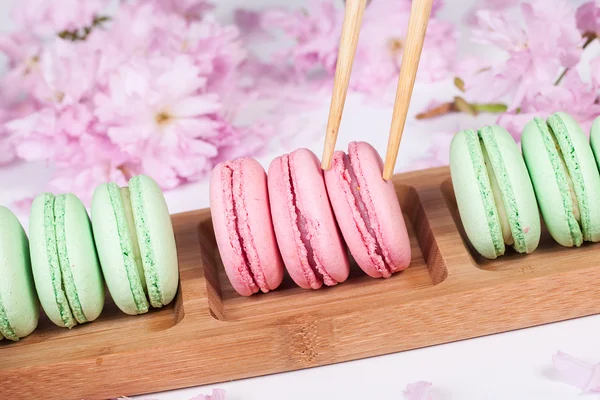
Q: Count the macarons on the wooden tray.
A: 9